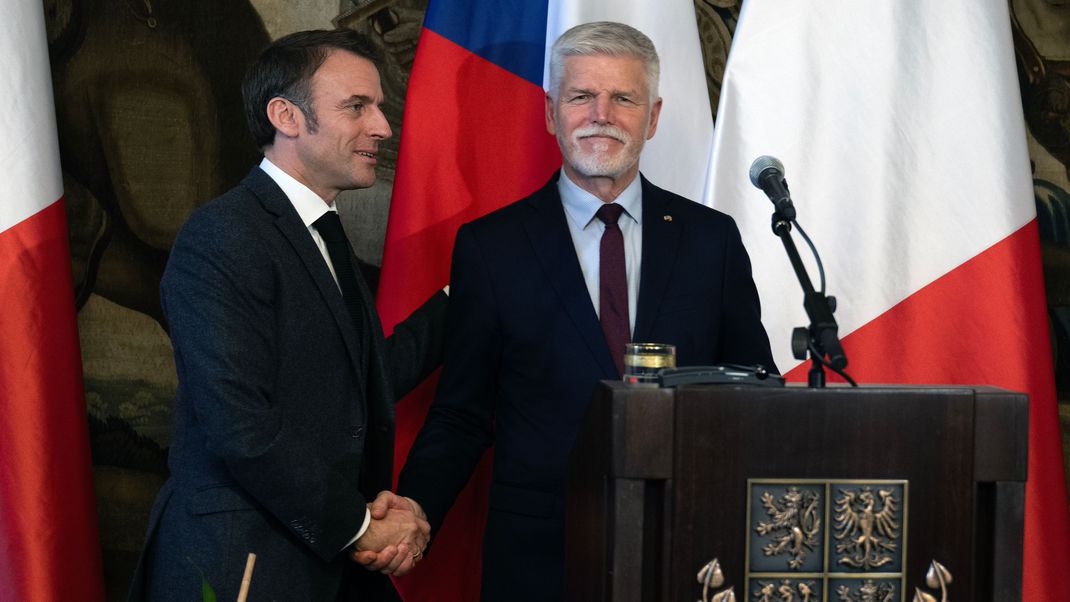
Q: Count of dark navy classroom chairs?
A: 0